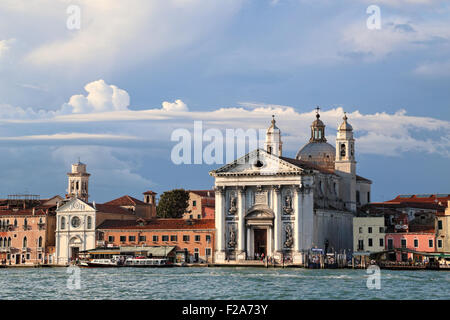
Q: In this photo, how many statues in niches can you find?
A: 4